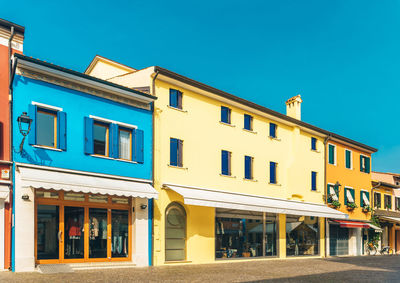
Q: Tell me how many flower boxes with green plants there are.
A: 3